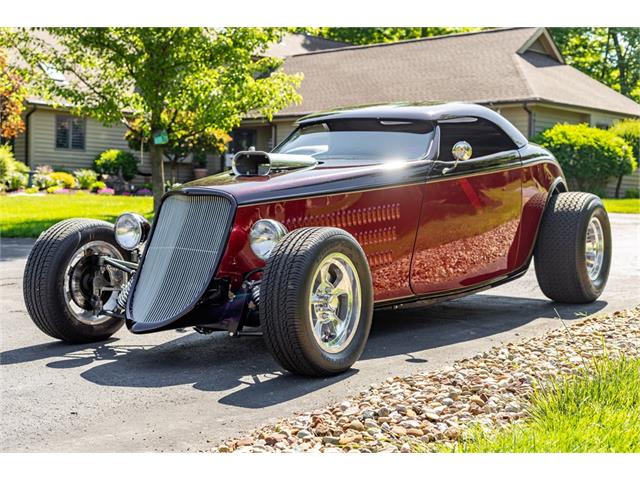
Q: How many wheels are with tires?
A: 3